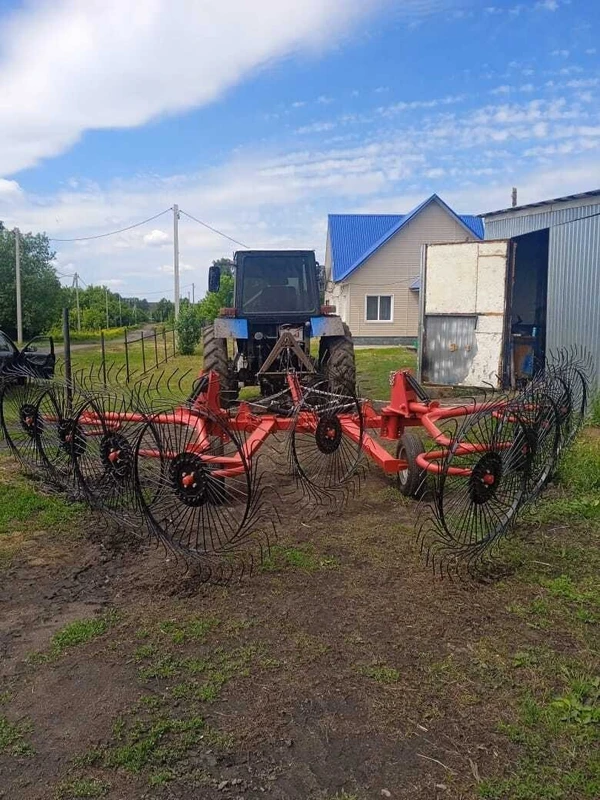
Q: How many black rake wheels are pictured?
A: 9